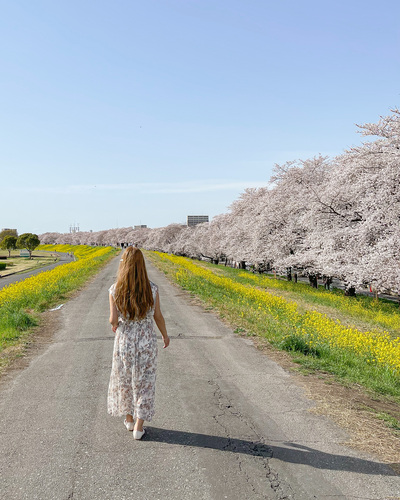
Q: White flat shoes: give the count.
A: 2